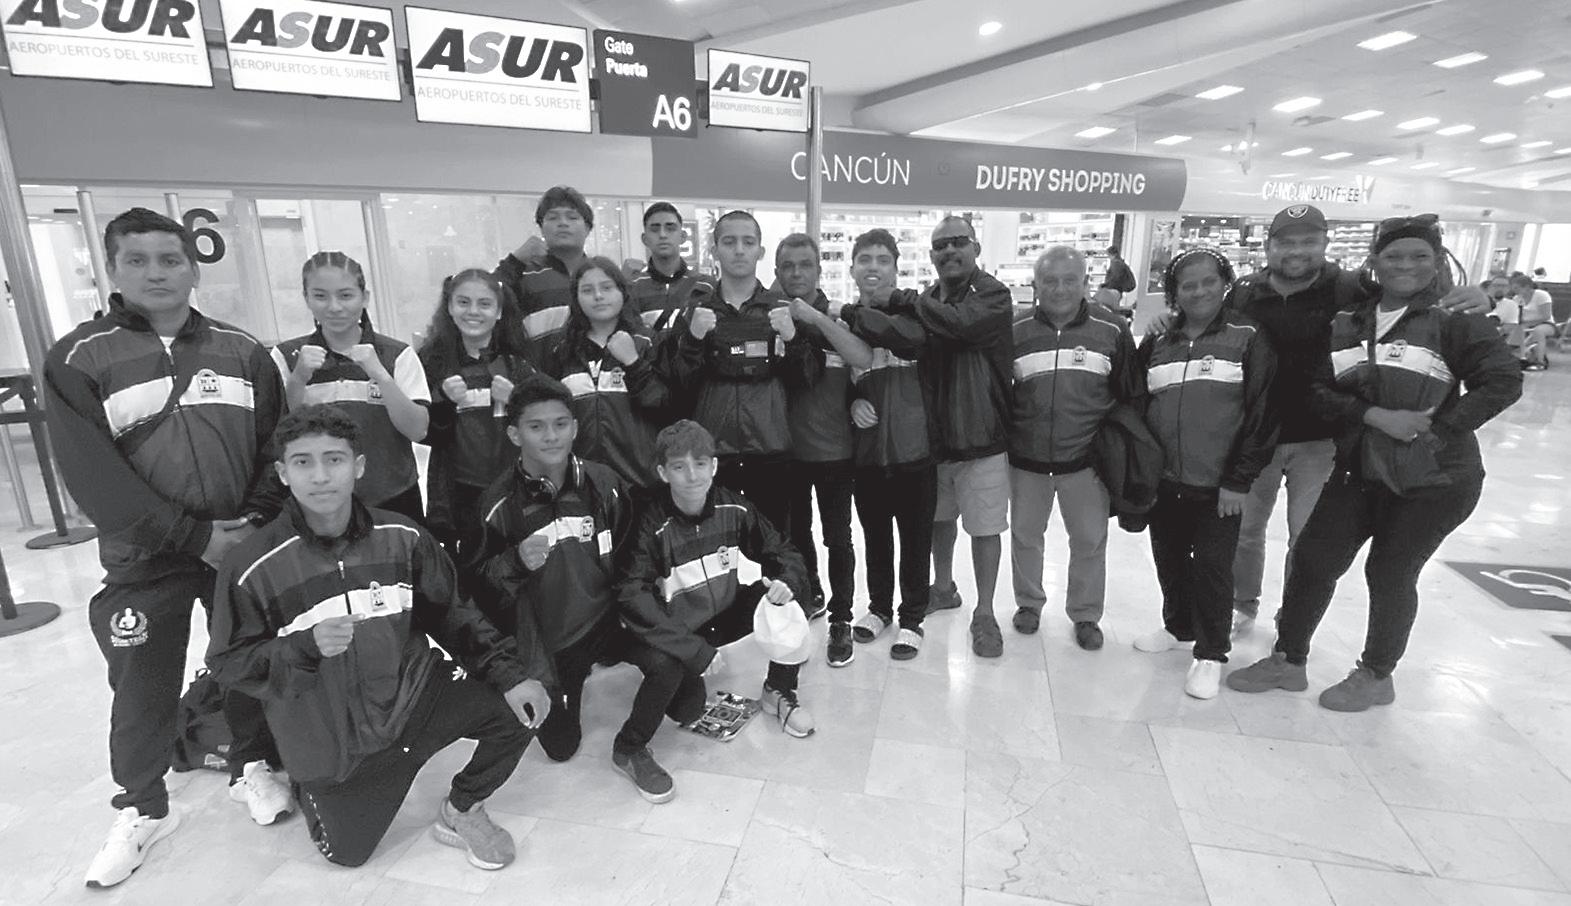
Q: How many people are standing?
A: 14